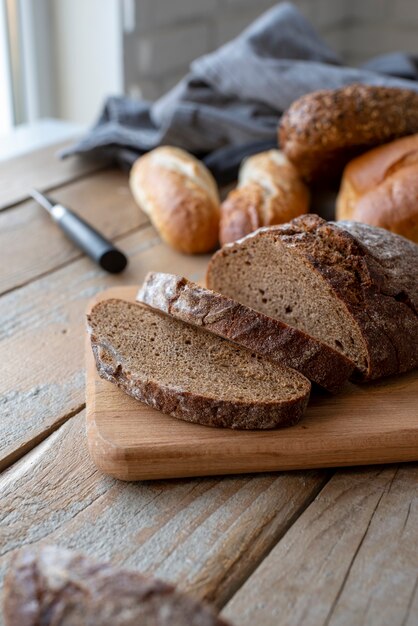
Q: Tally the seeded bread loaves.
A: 1